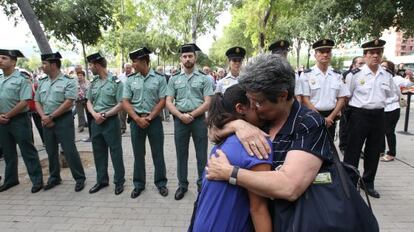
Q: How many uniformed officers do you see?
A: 9